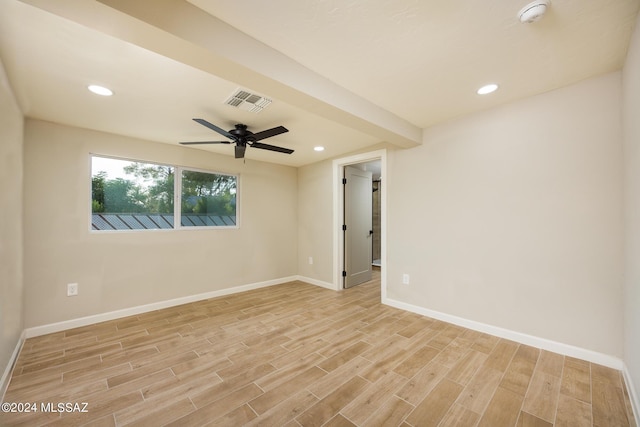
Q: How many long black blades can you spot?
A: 5